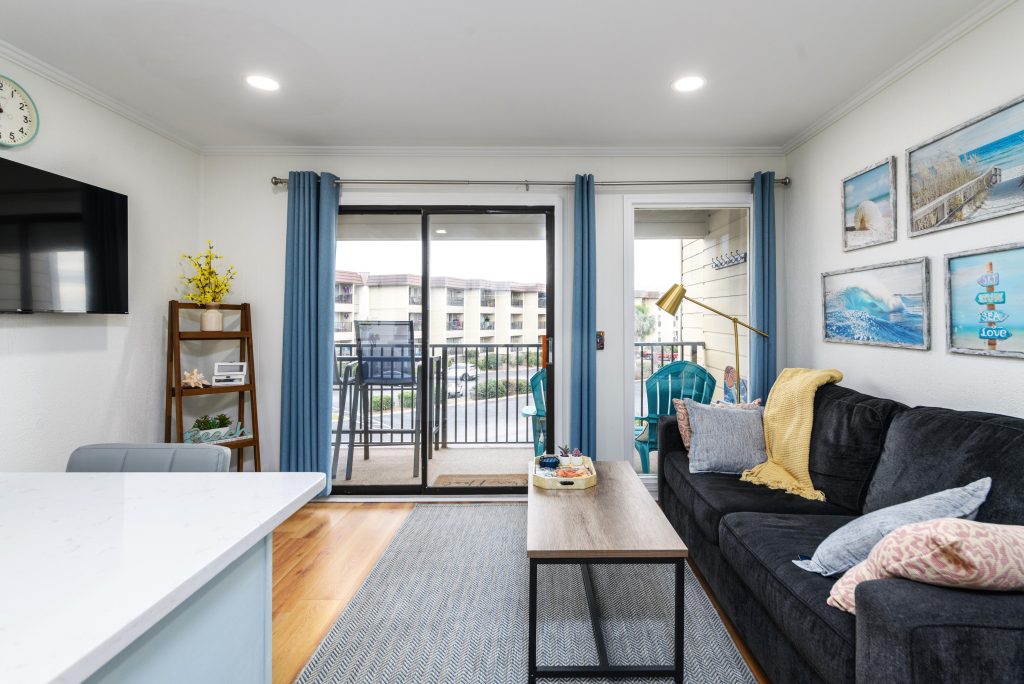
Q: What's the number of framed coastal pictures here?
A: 4